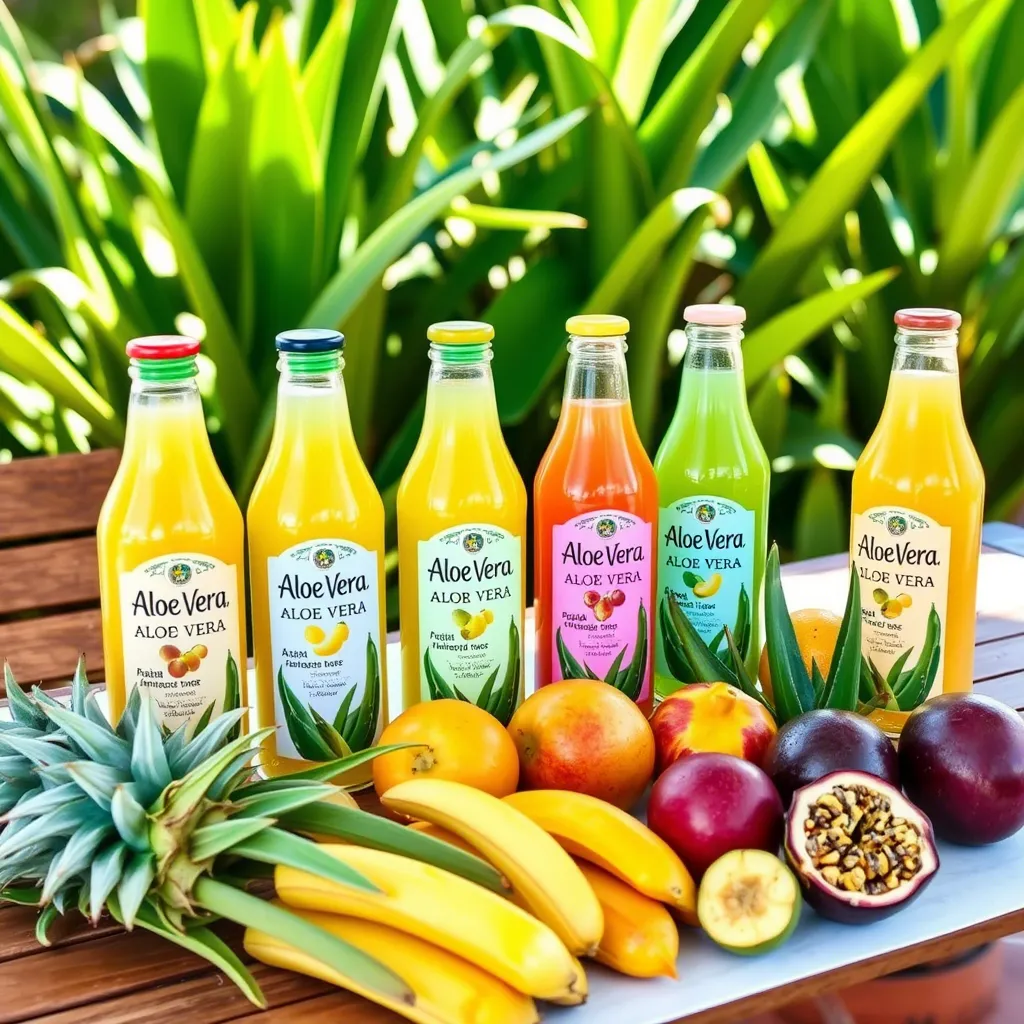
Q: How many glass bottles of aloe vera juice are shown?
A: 6